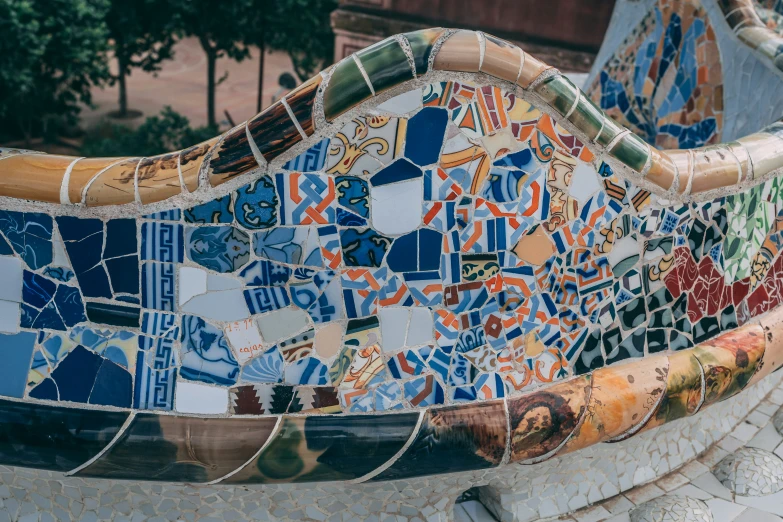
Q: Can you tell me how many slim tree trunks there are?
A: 3